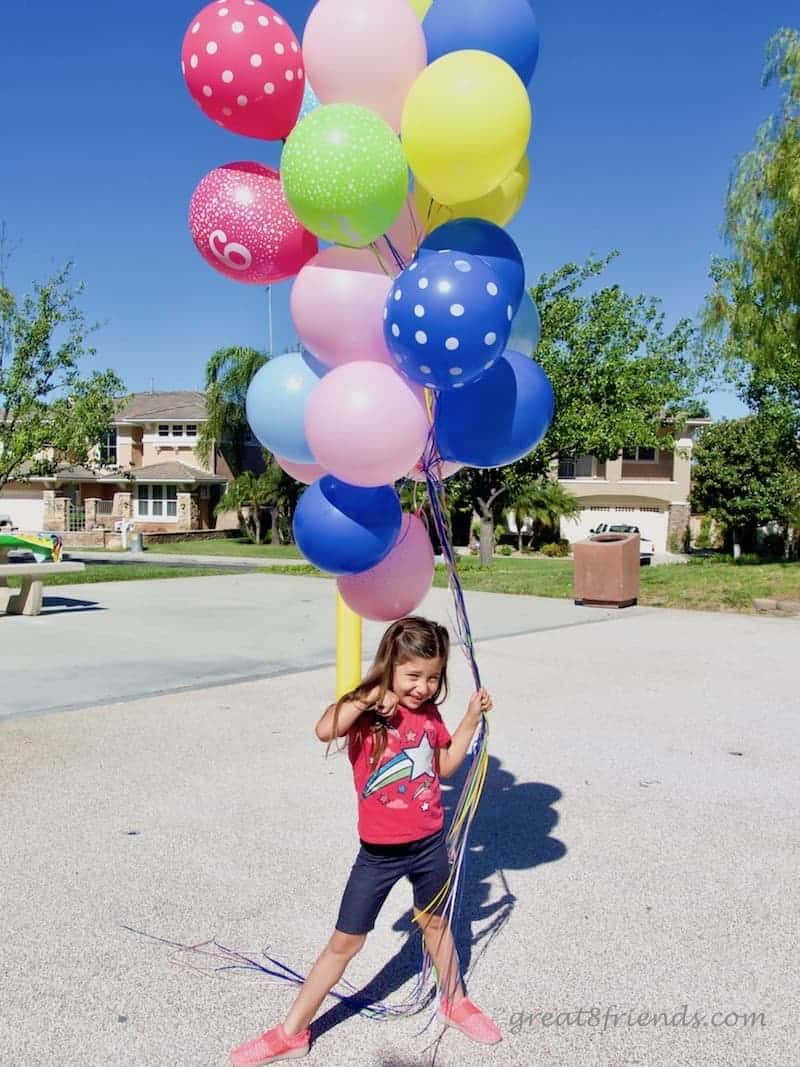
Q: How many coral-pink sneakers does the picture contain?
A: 2